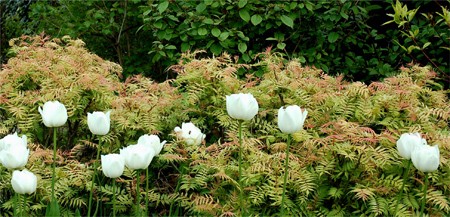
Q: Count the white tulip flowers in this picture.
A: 13